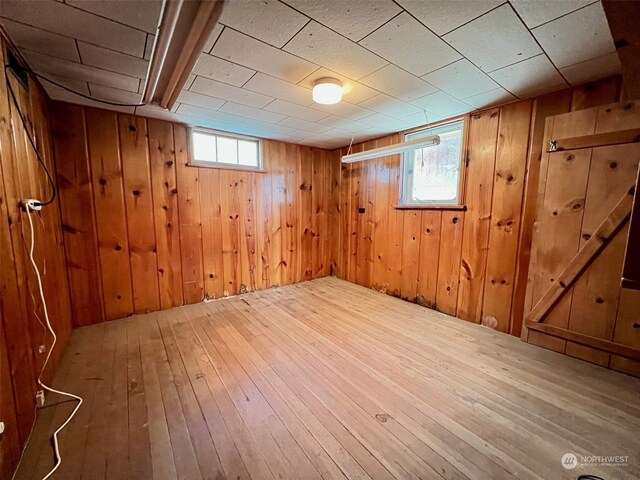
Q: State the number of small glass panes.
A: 3